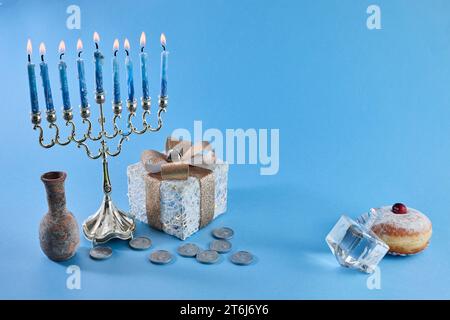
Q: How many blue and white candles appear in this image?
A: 9